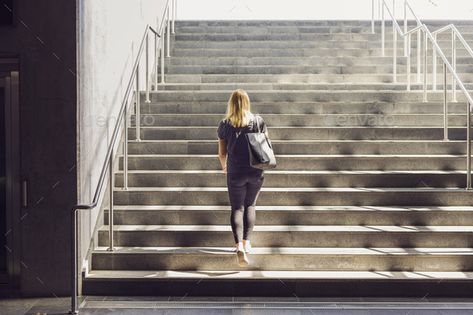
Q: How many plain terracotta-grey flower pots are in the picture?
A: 0